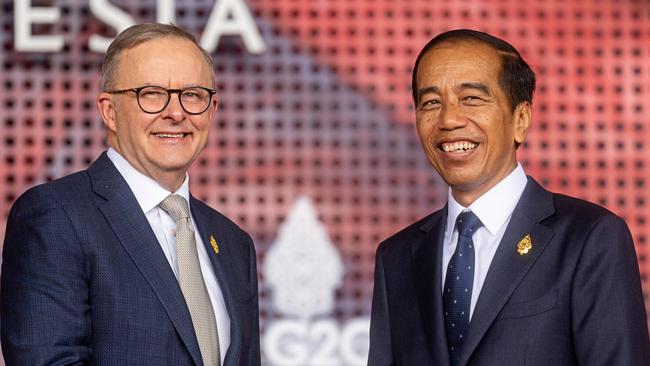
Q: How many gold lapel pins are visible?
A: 2